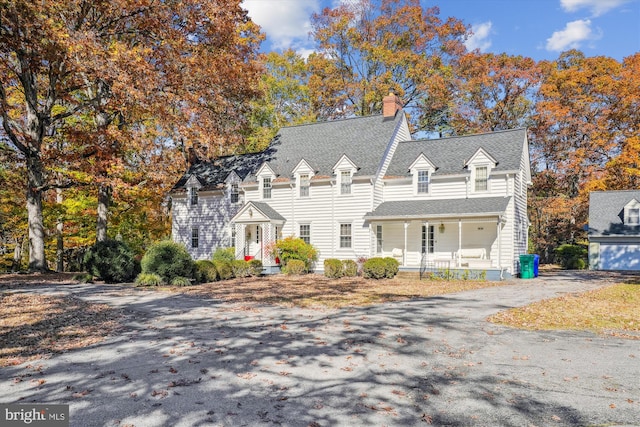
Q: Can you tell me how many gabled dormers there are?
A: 8